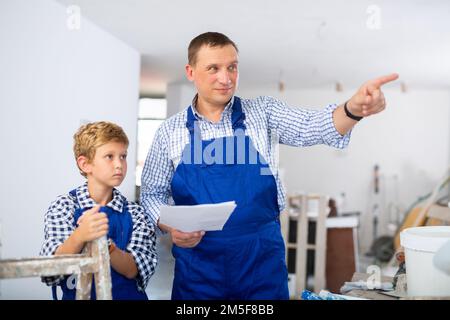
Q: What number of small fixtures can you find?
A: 3